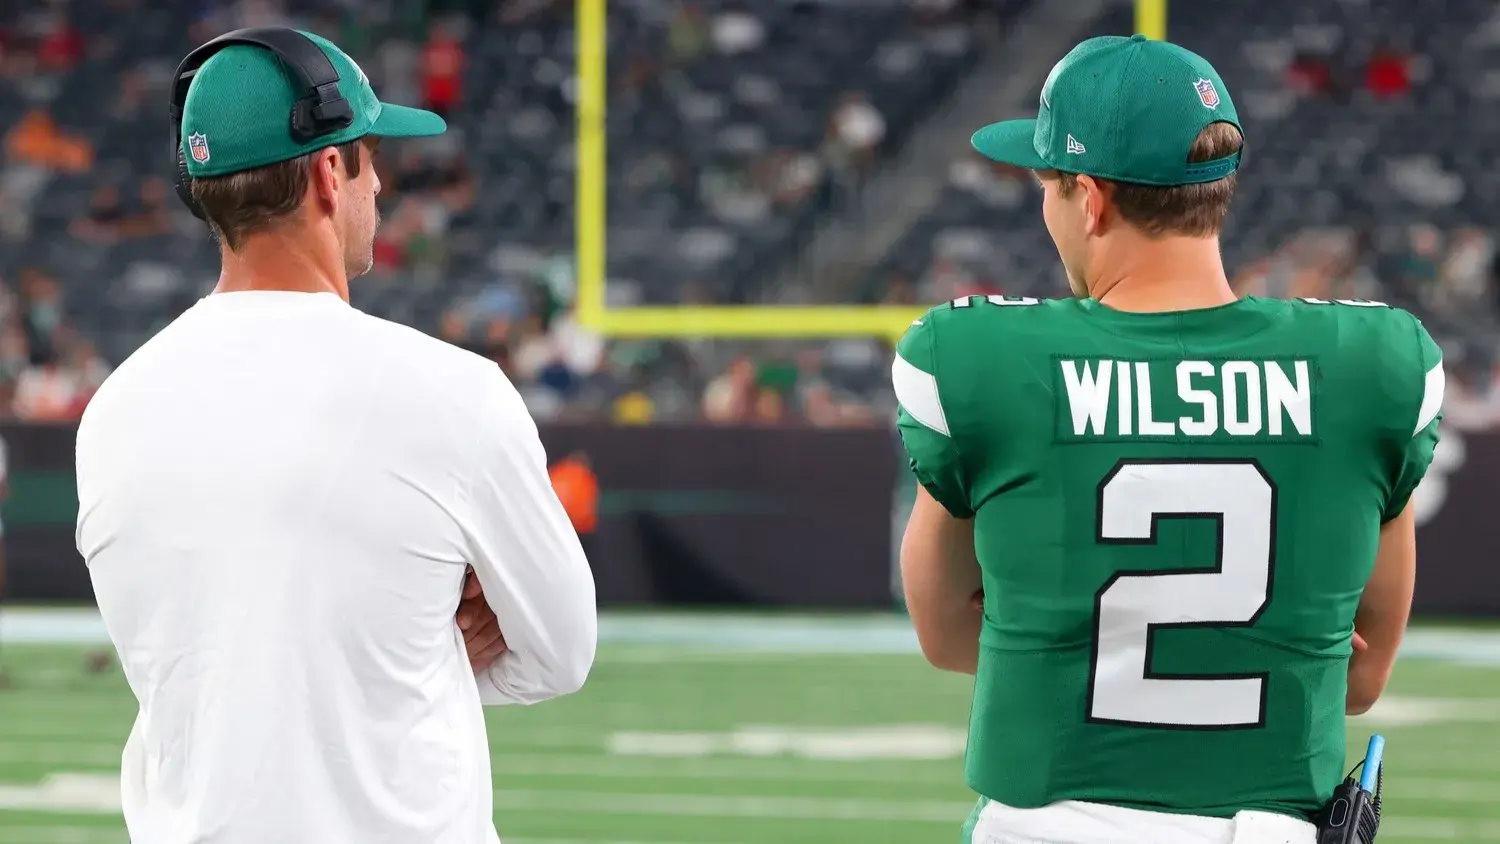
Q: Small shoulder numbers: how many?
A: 2